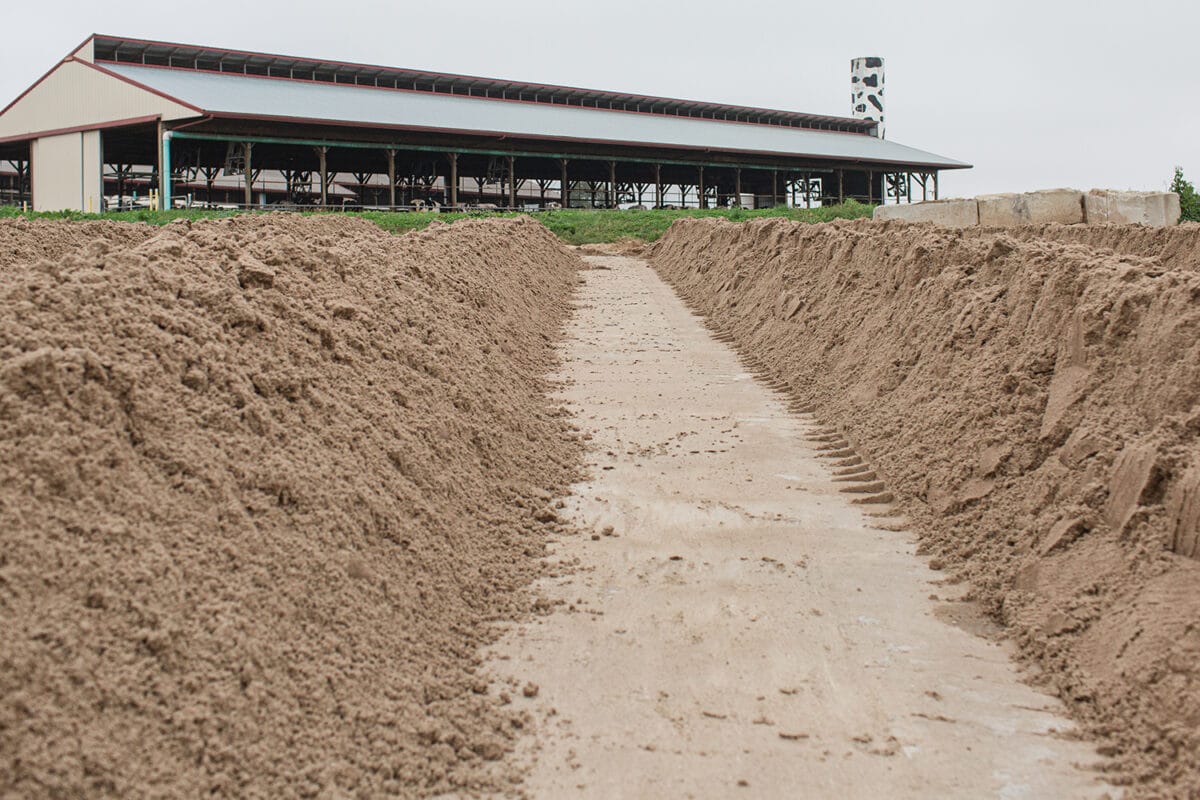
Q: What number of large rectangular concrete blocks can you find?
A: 3